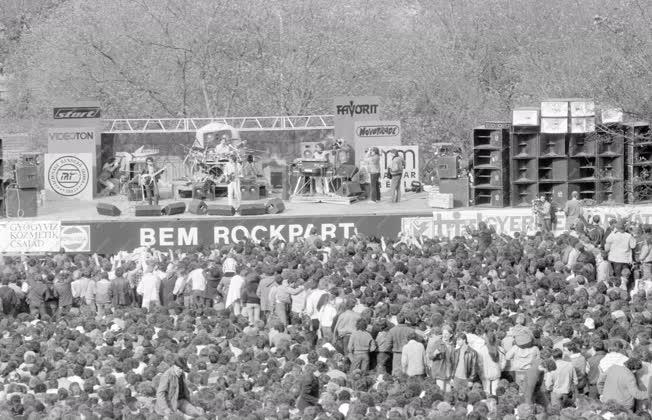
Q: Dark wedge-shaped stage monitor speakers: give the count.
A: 7